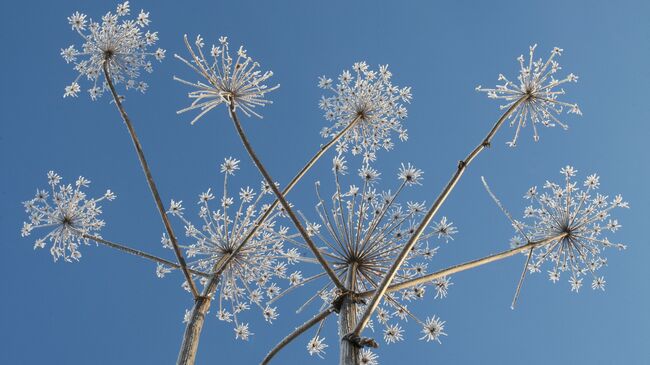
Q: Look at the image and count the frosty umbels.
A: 8